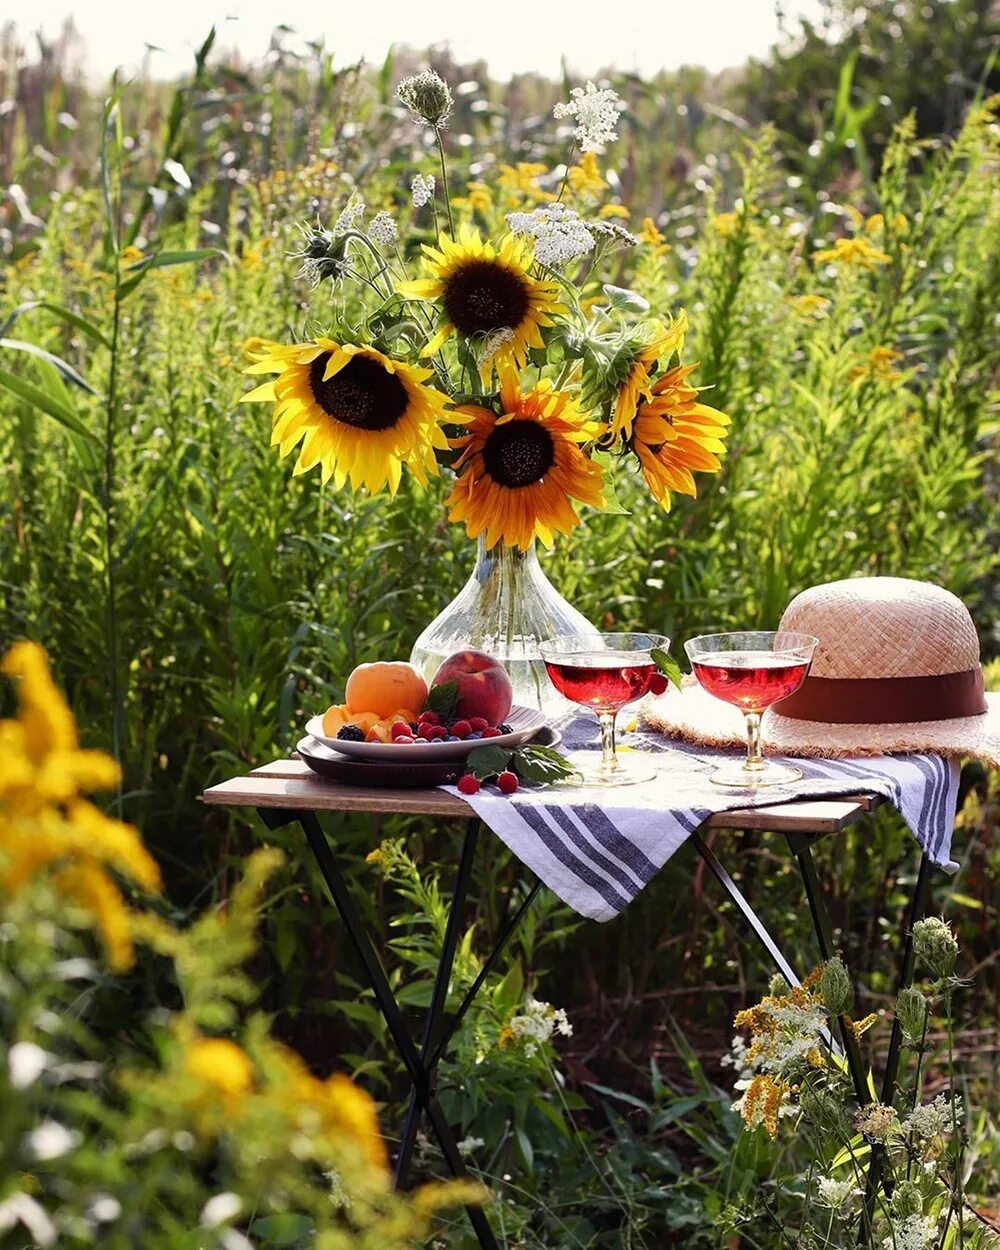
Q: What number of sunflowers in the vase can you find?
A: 5